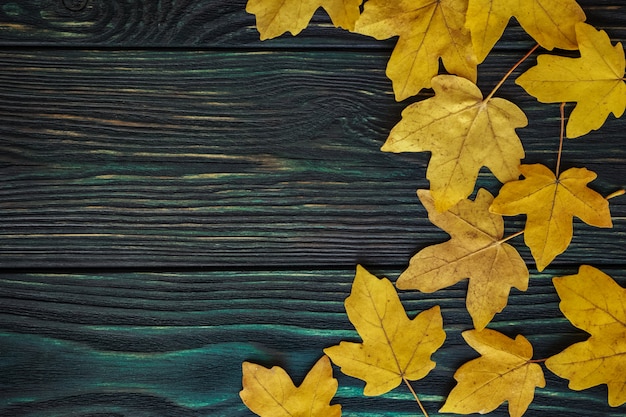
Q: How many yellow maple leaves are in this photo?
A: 11